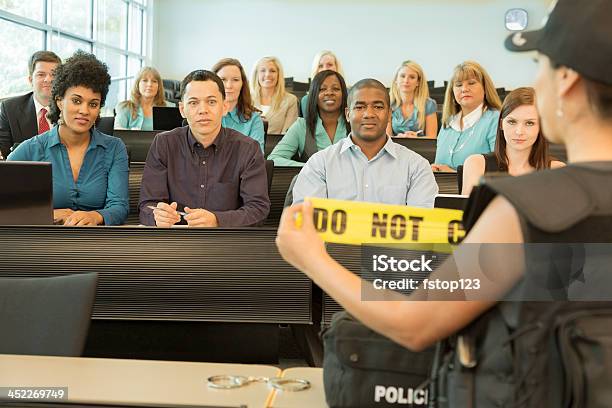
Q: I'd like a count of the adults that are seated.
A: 12